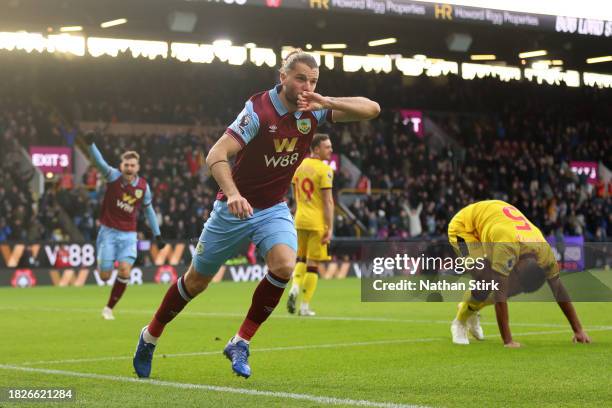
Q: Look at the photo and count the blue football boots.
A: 2